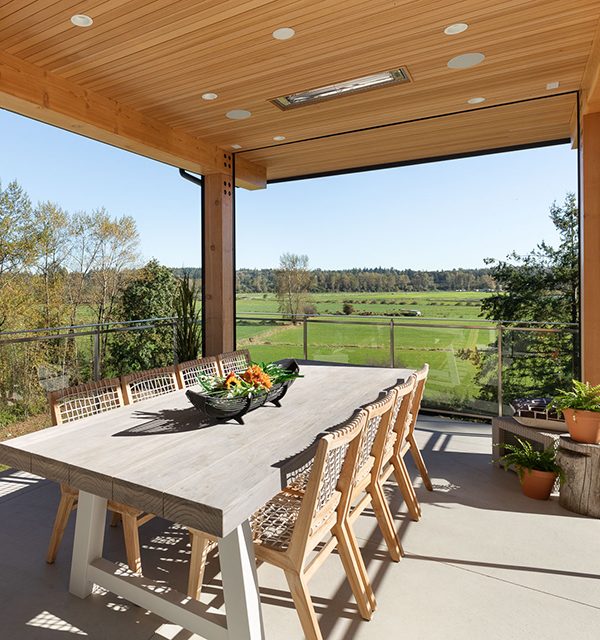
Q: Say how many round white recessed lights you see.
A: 6